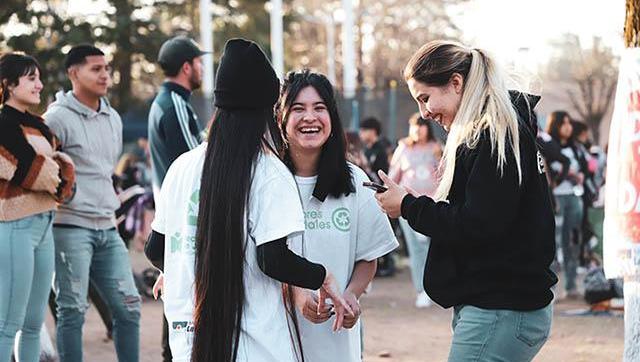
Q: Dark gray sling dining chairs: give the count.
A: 0